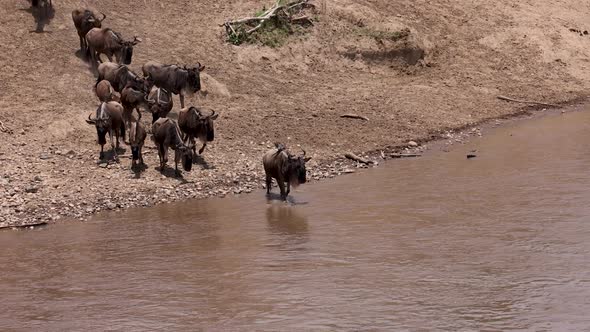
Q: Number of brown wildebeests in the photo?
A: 13